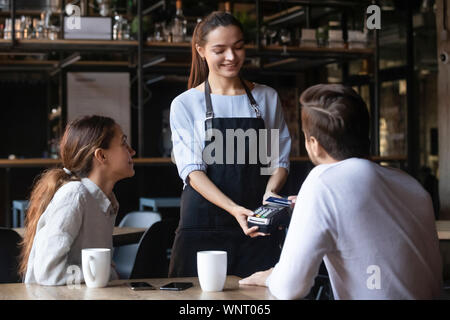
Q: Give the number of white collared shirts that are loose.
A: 1